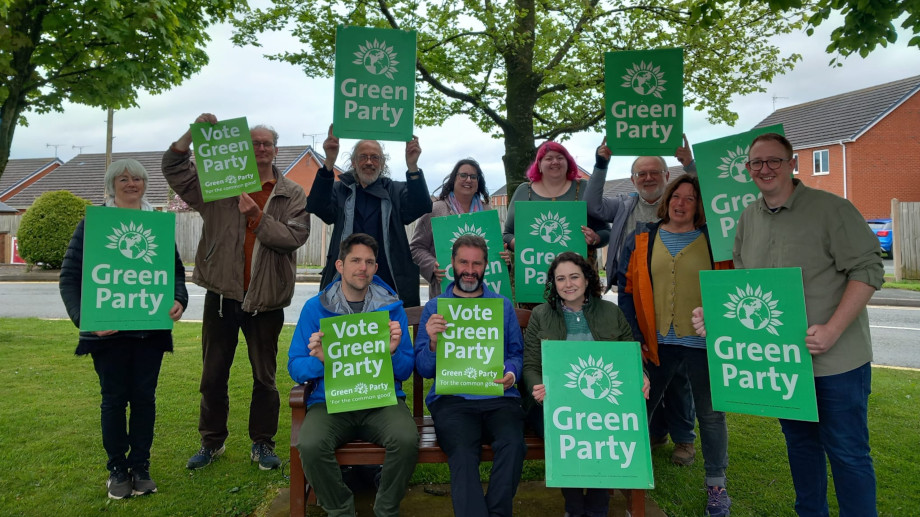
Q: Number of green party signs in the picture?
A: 11